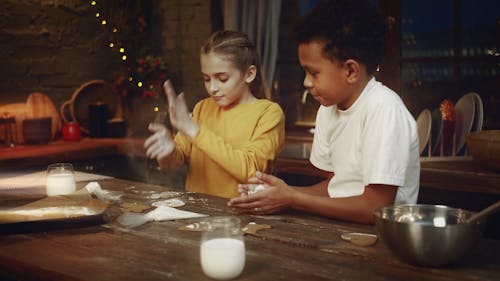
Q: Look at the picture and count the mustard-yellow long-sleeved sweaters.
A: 1